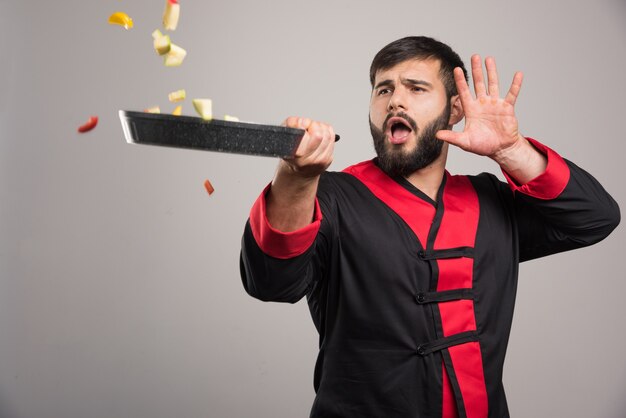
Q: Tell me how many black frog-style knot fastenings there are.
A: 3